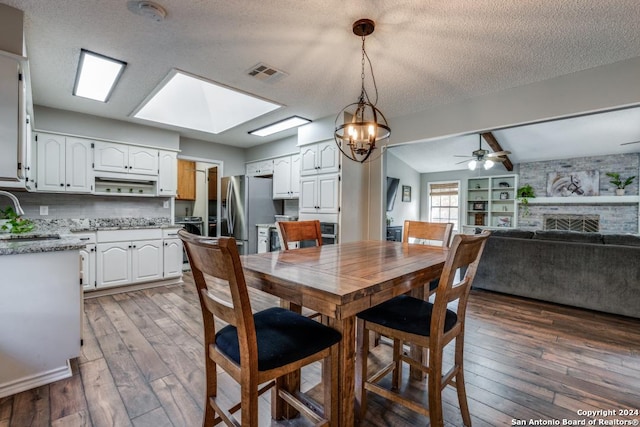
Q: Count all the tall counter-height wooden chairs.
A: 4